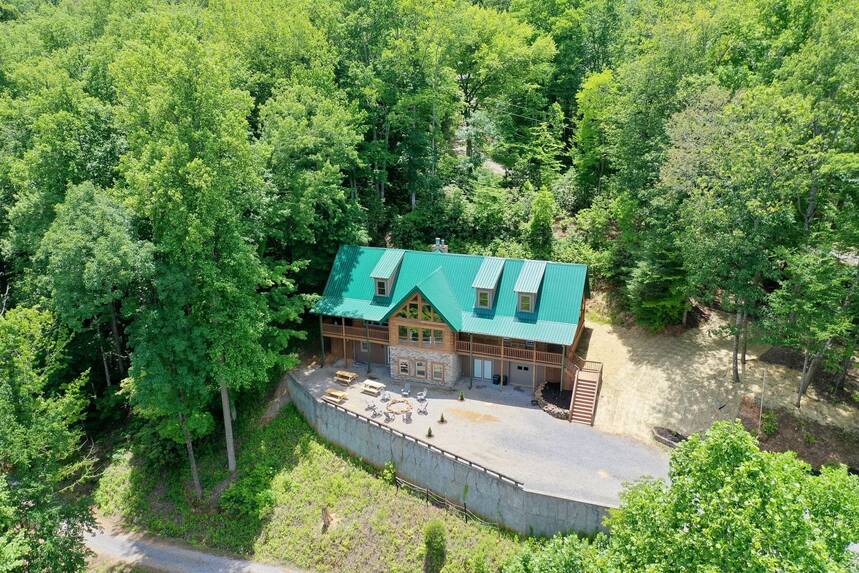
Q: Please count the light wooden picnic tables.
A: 3